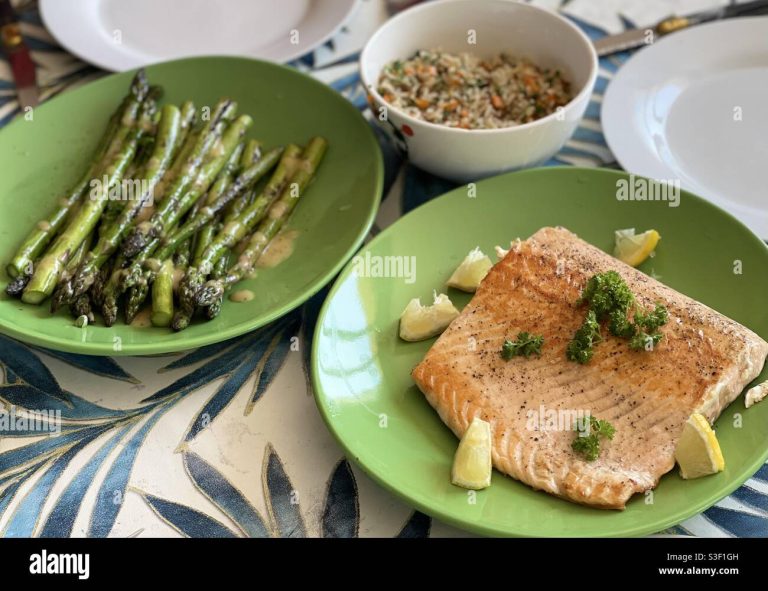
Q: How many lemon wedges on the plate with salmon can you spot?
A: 5